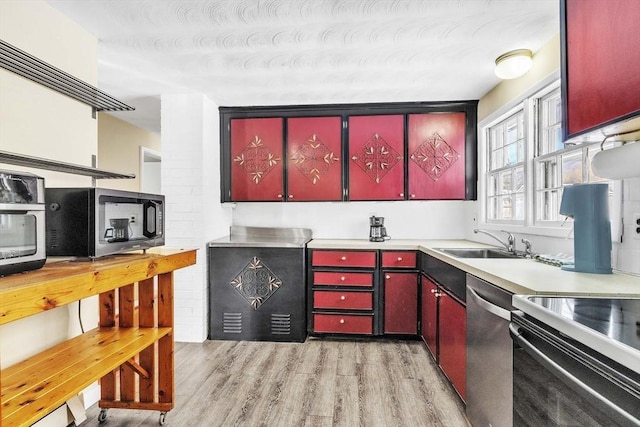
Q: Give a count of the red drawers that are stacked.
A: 4